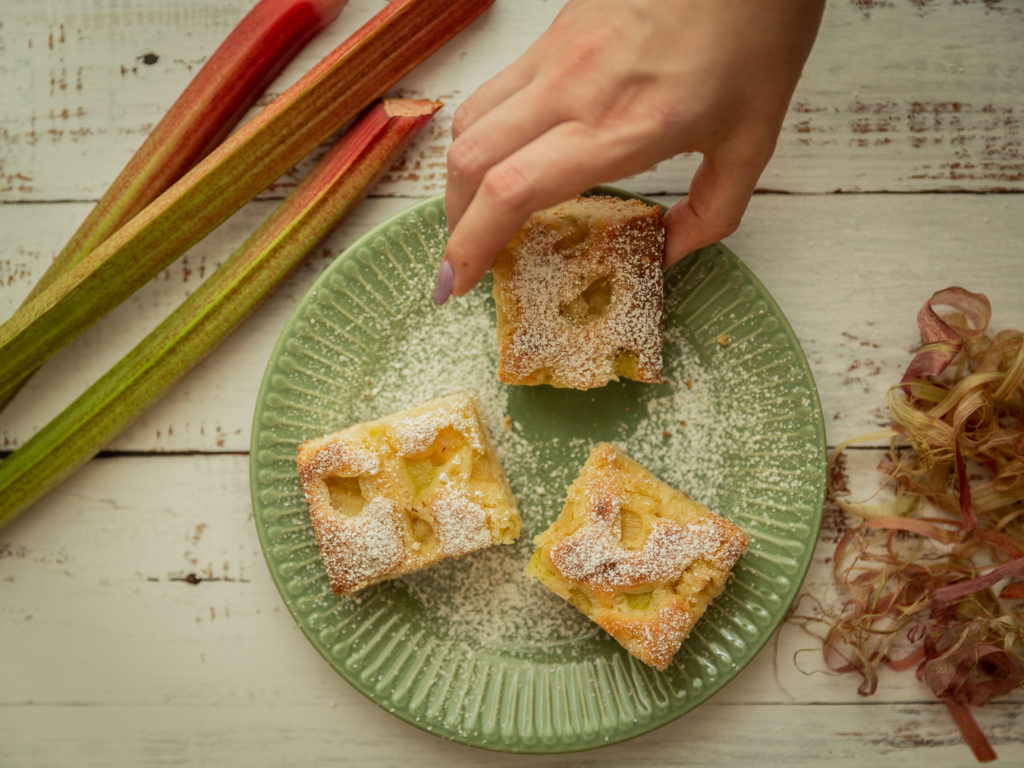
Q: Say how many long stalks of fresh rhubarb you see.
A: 3